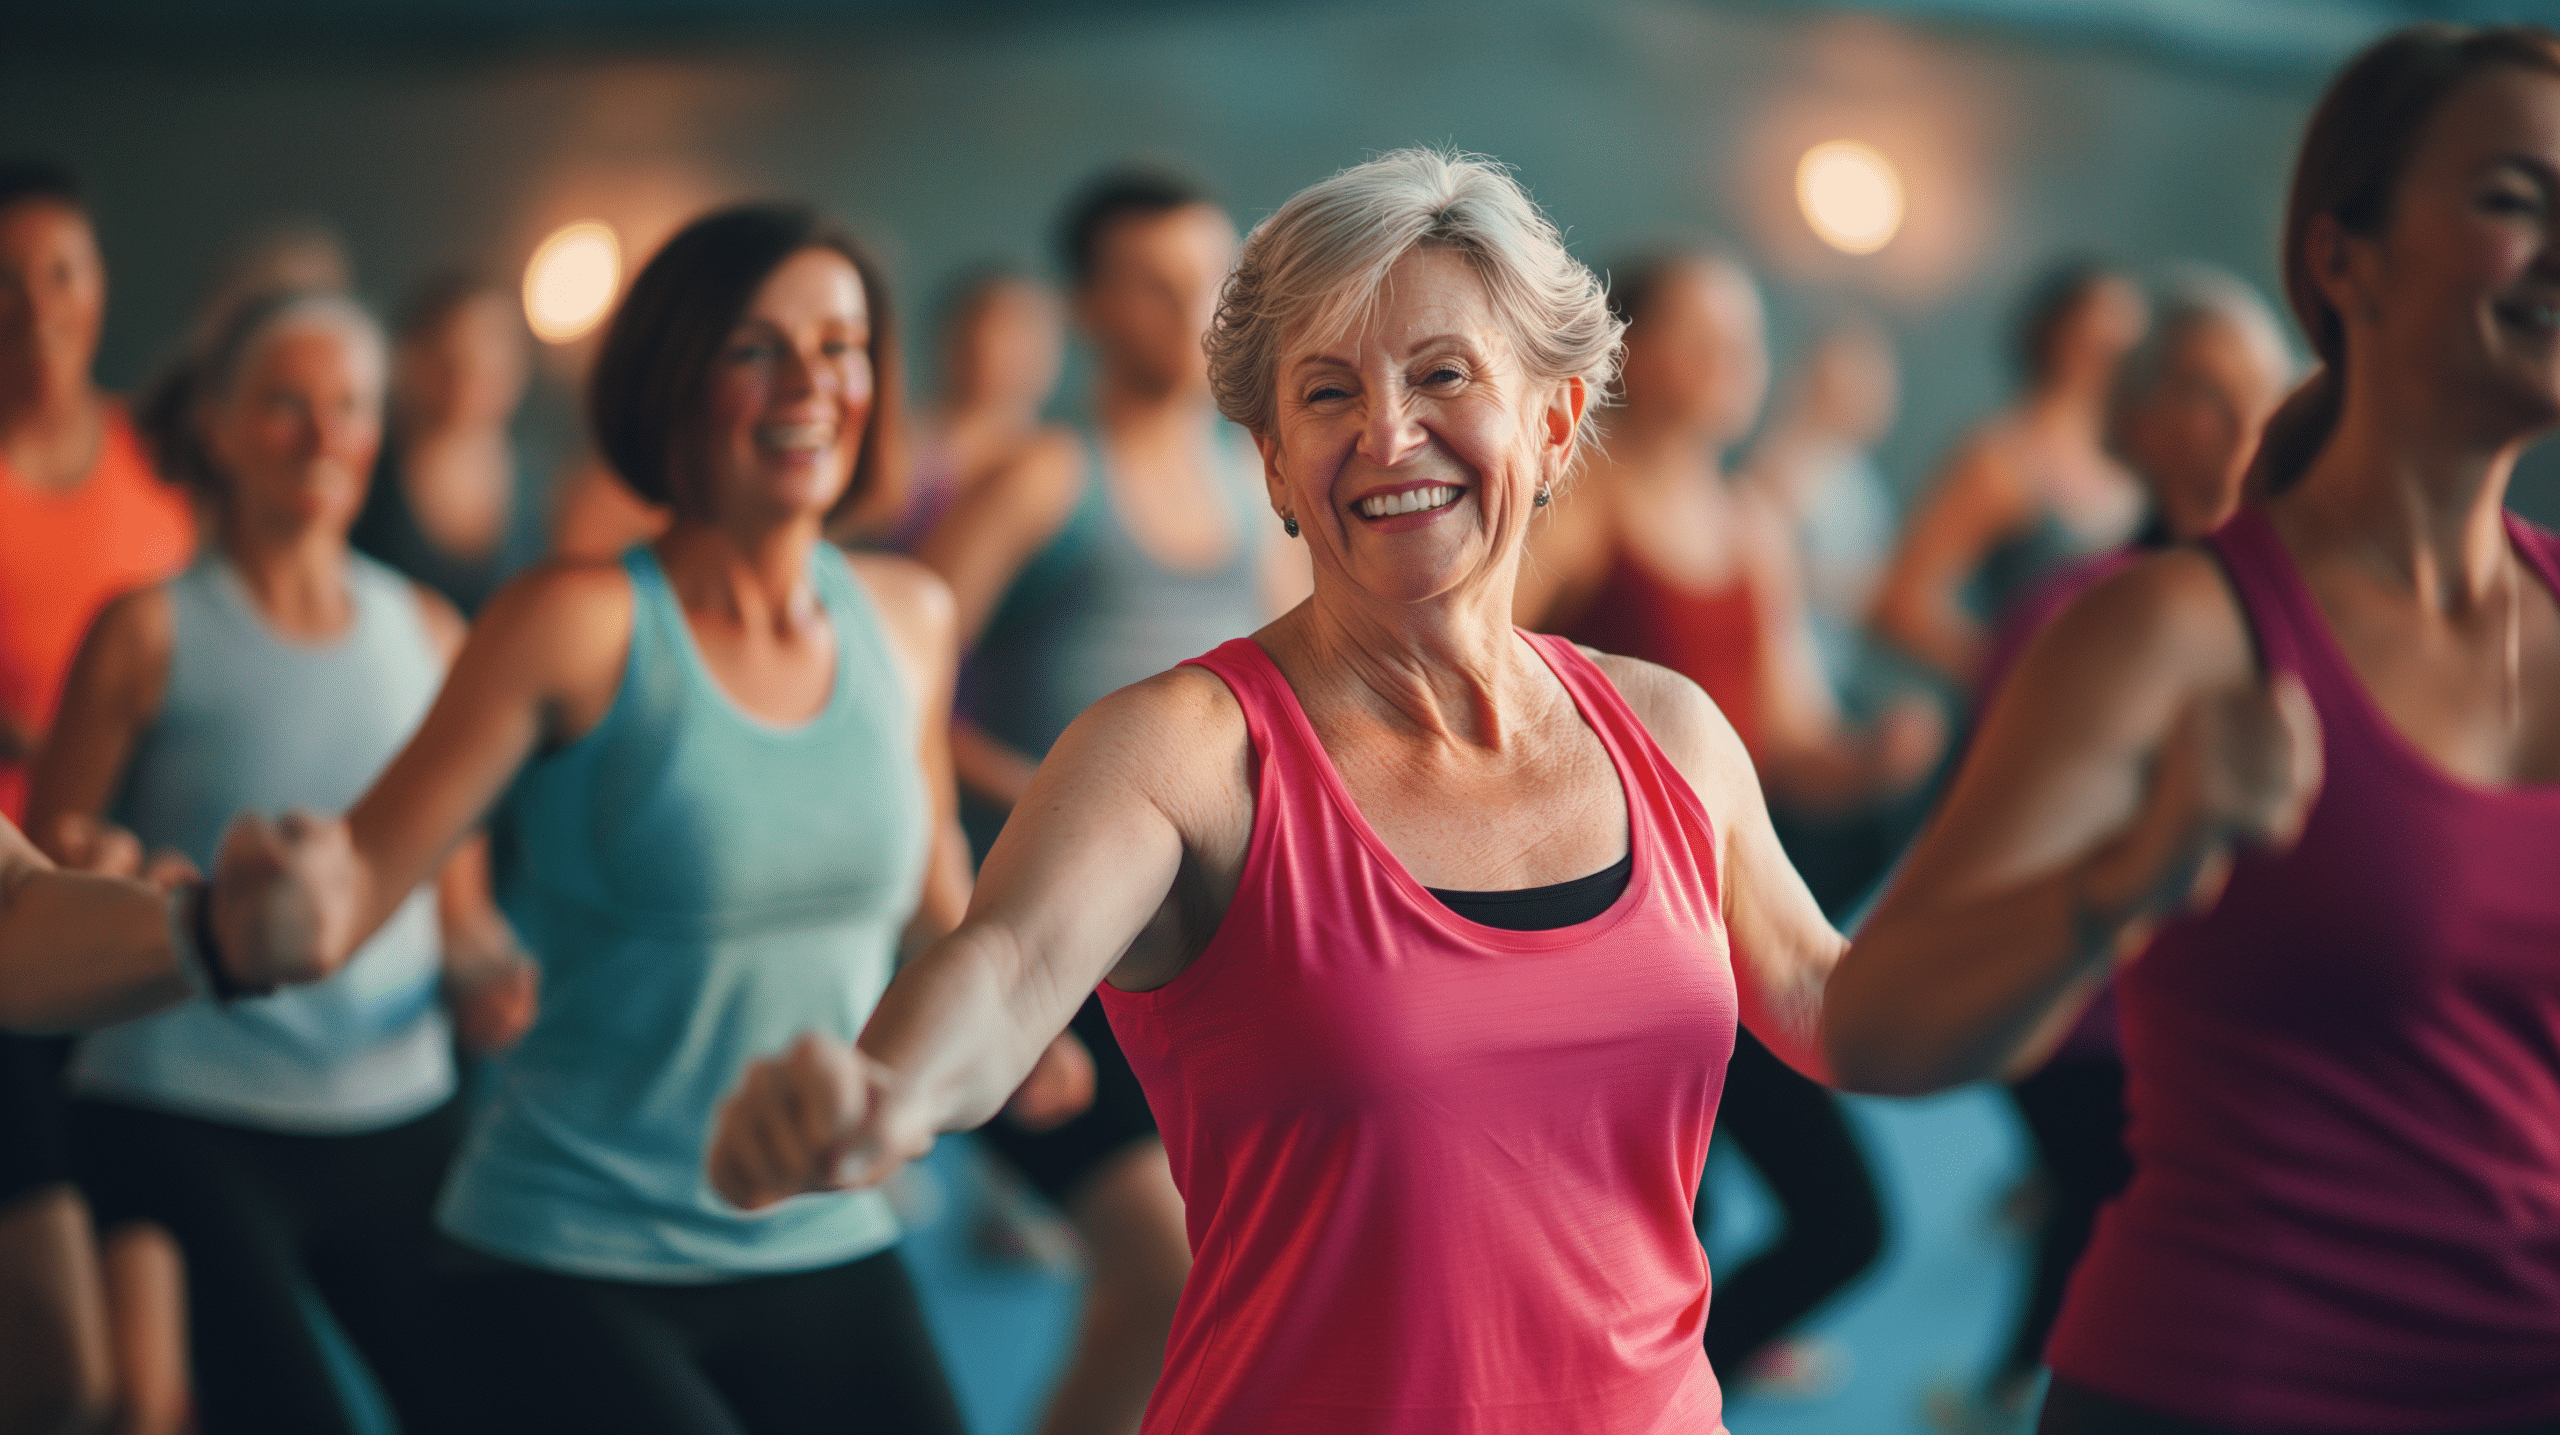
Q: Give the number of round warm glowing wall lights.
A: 2